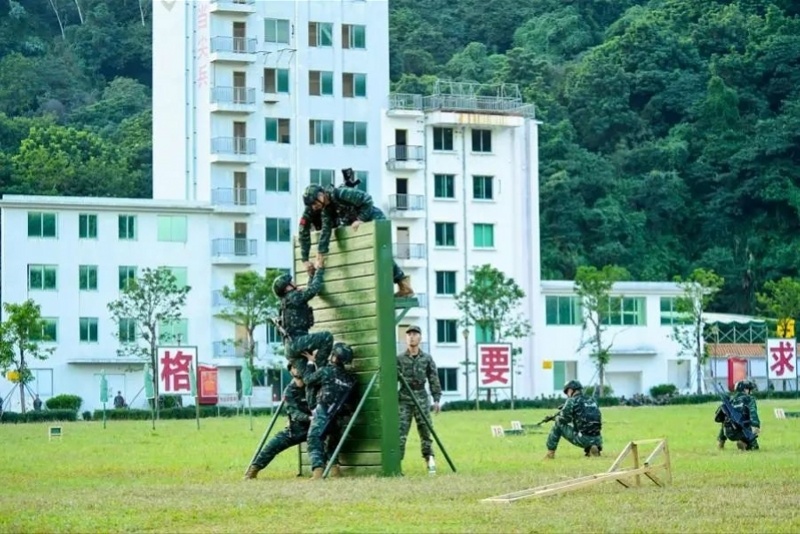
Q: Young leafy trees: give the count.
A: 7